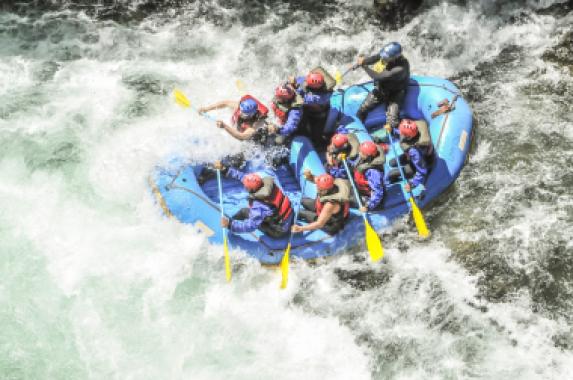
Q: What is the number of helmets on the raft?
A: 9